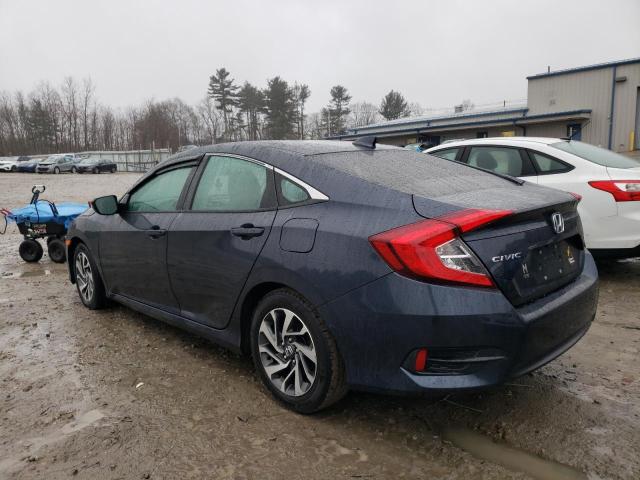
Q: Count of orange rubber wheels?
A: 0